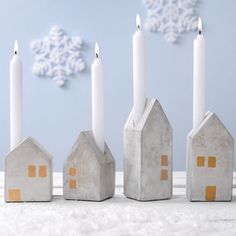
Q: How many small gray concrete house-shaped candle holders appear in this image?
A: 4